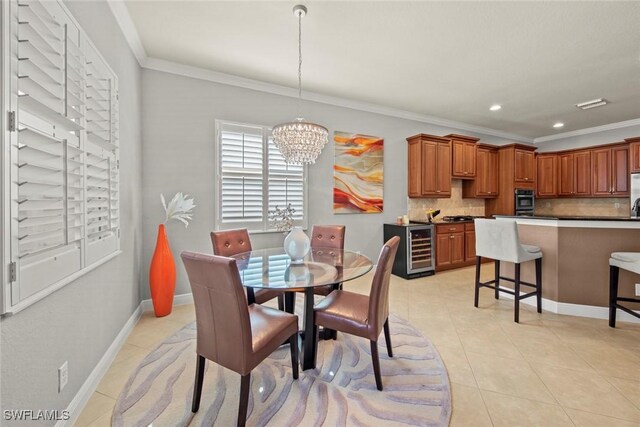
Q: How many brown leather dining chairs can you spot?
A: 4